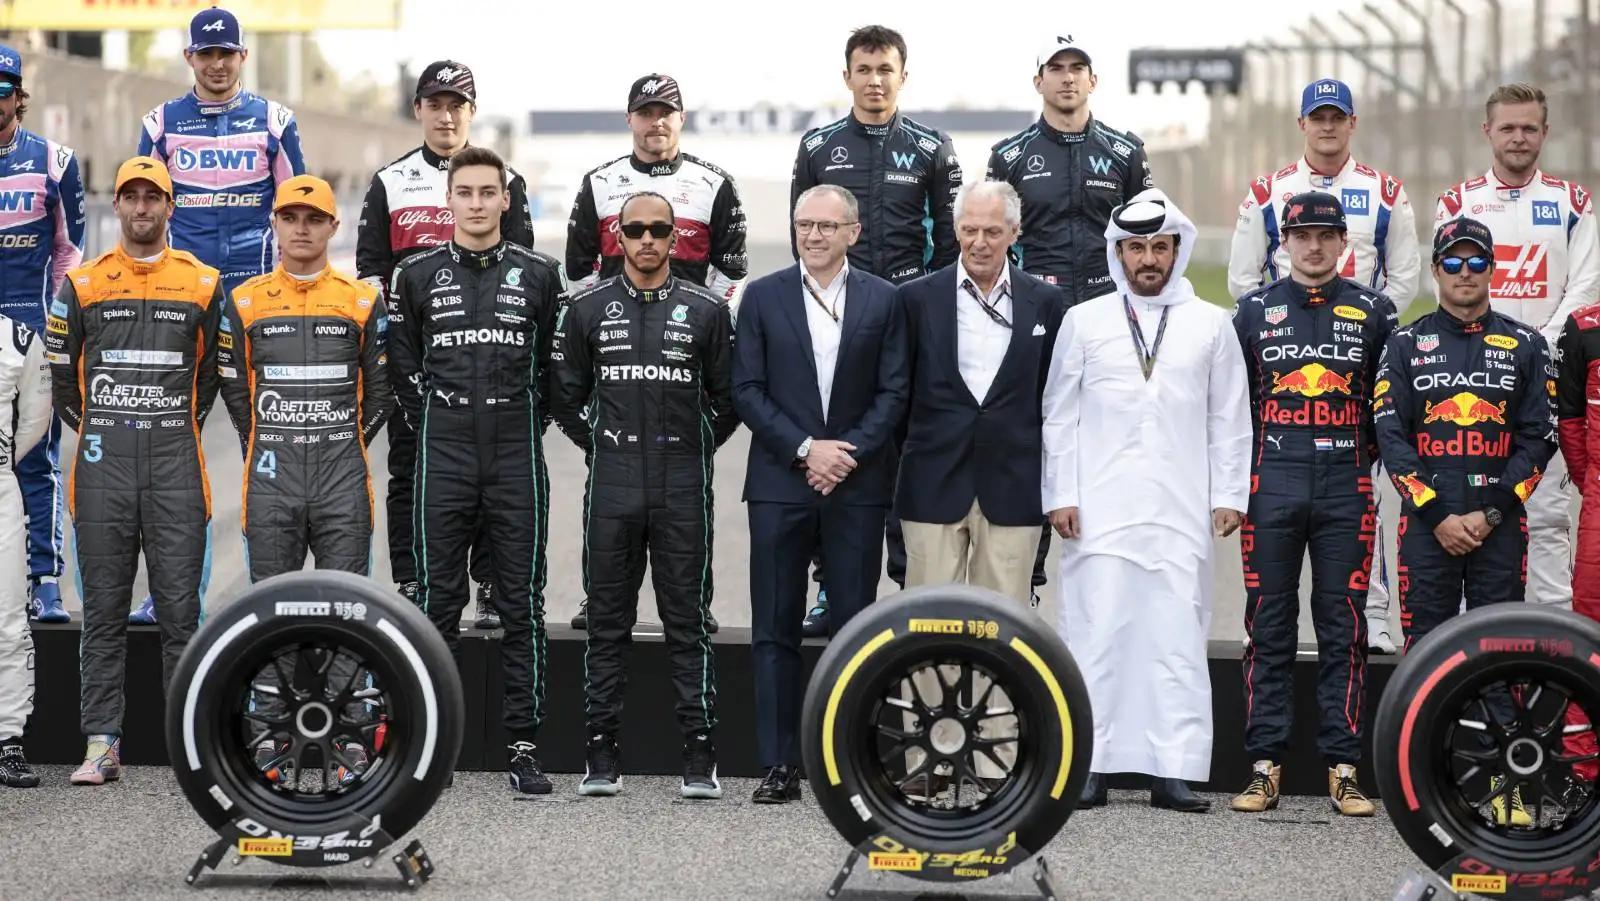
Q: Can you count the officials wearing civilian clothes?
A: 3